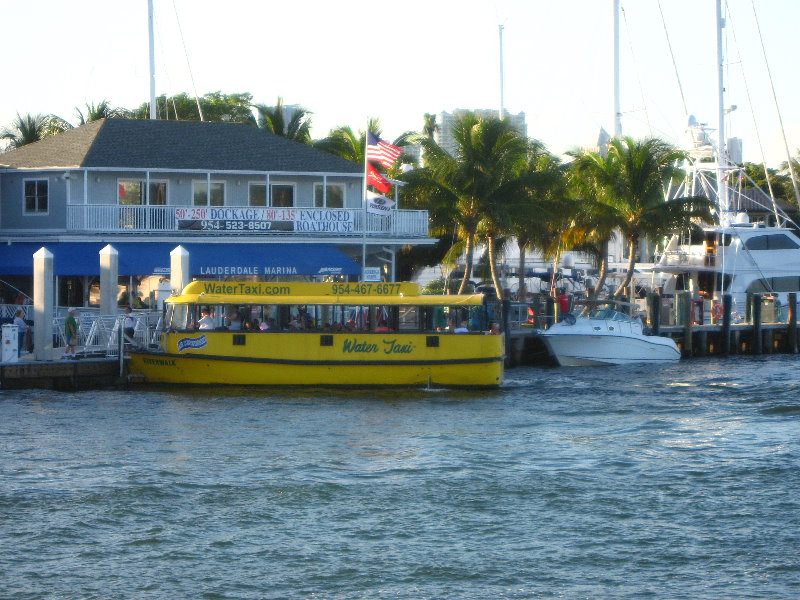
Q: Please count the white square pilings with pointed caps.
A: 3